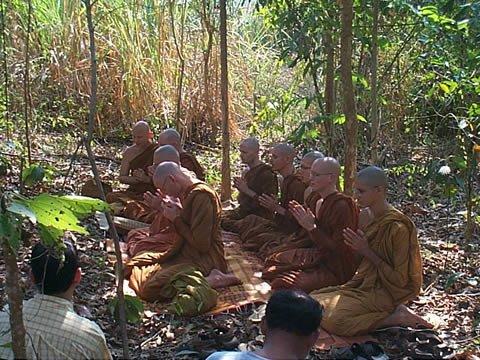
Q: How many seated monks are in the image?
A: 9